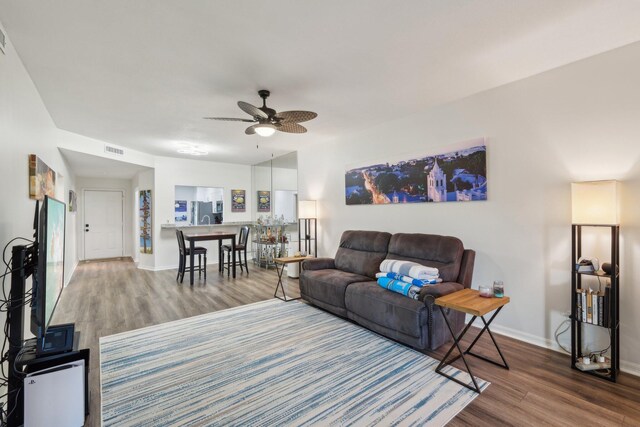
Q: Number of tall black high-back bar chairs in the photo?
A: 2